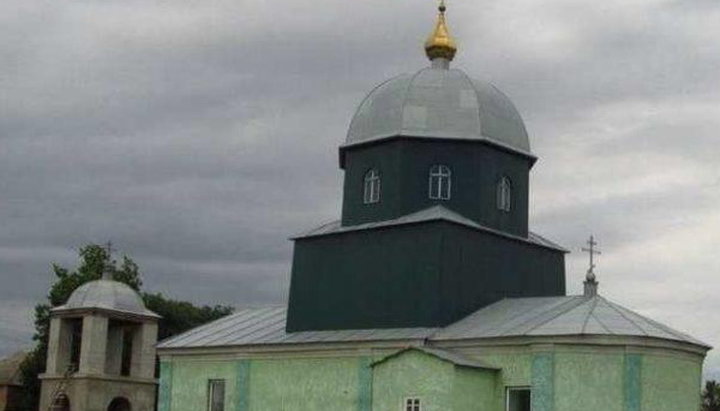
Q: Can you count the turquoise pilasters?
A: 5